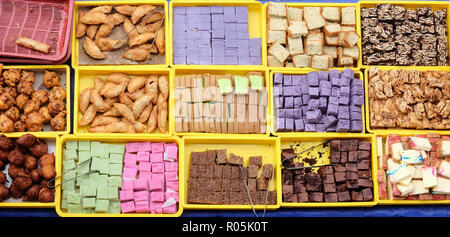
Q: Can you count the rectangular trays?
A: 15